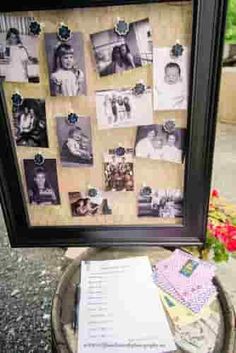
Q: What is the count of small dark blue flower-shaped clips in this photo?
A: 12